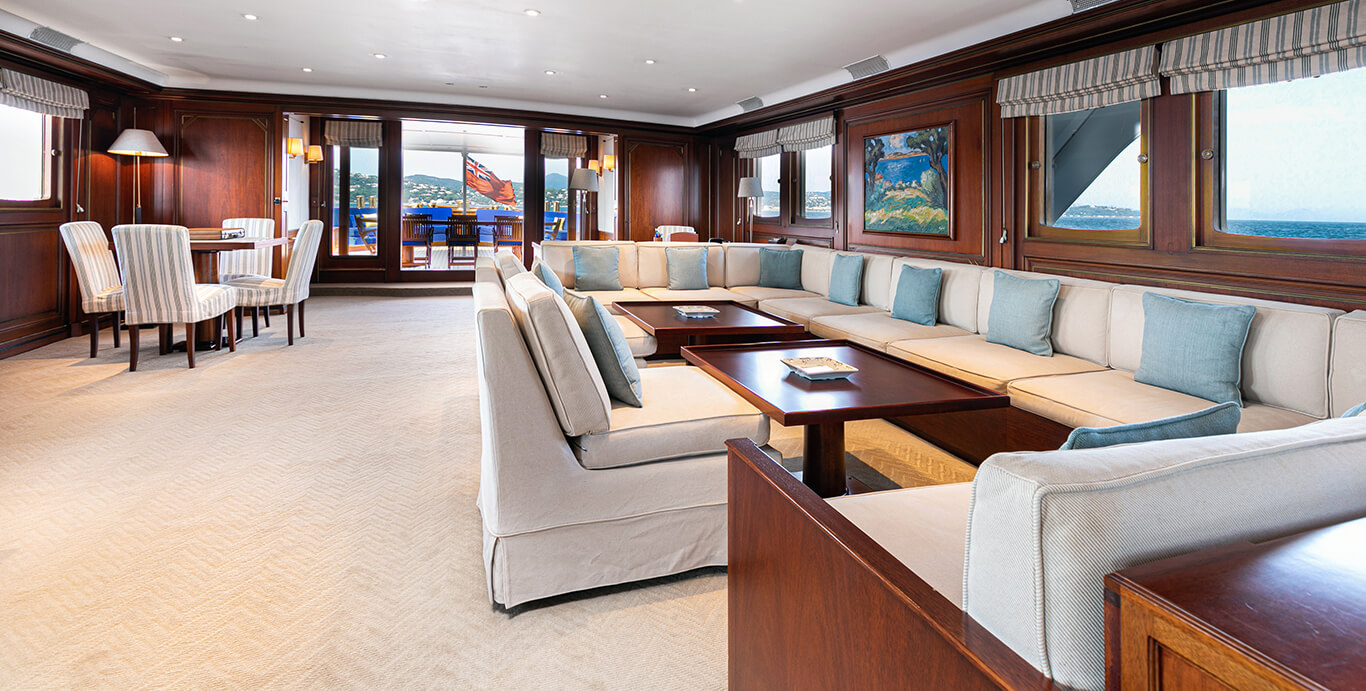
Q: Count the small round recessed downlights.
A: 9